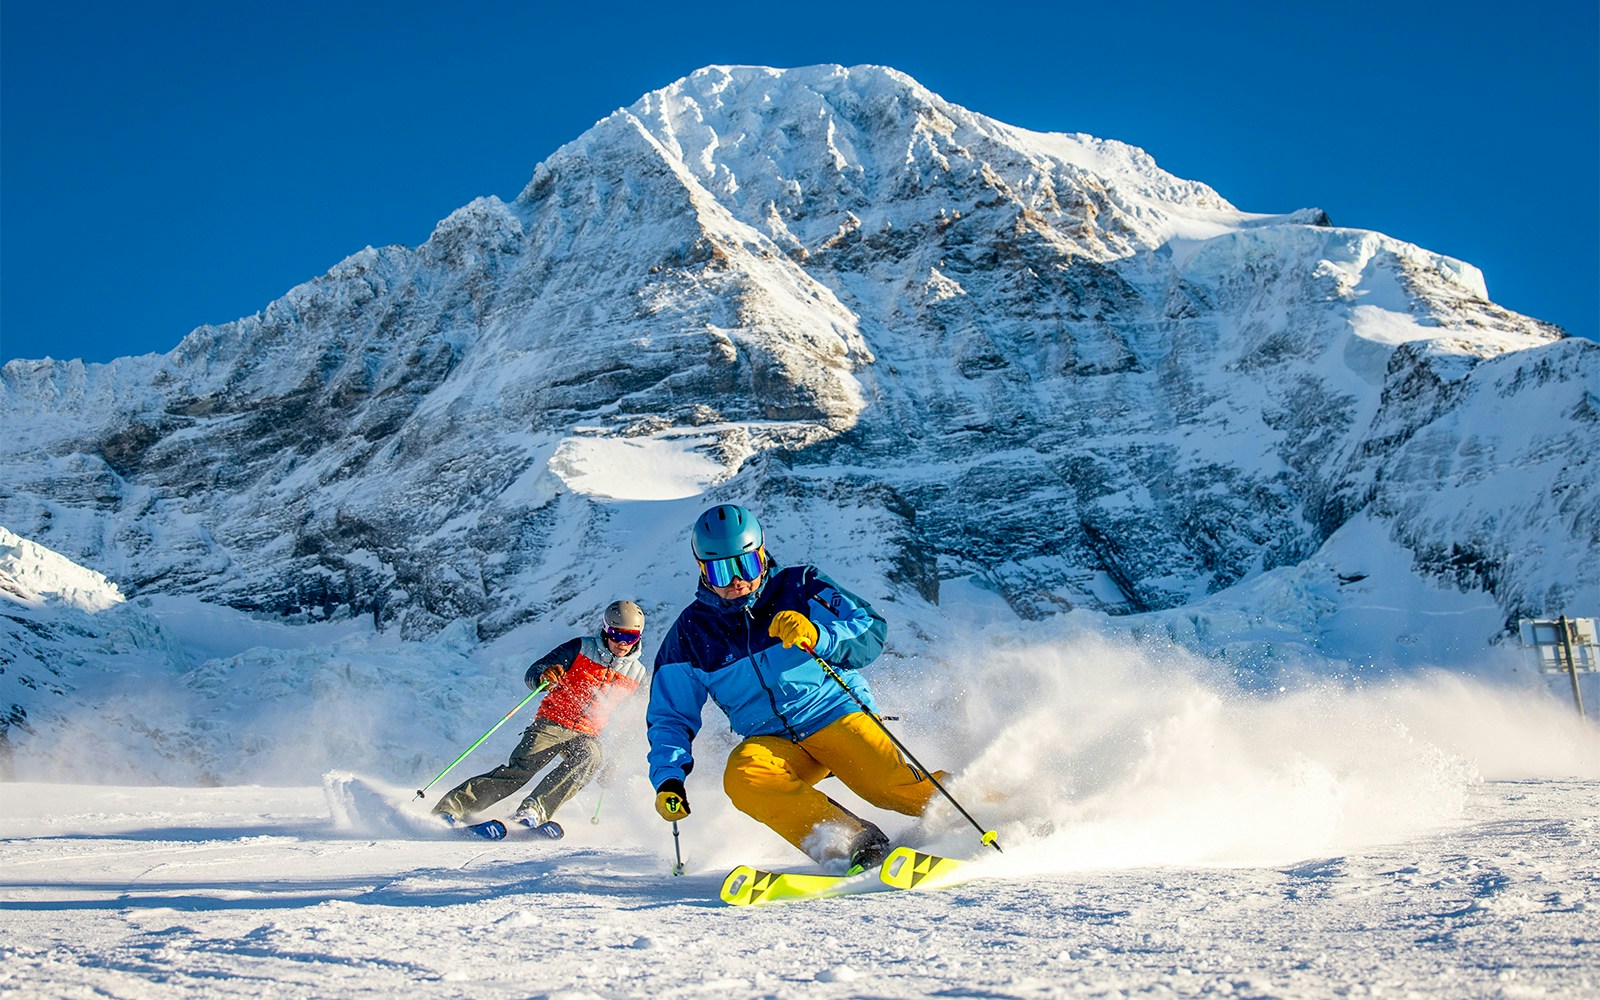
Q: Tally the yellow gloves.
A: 2